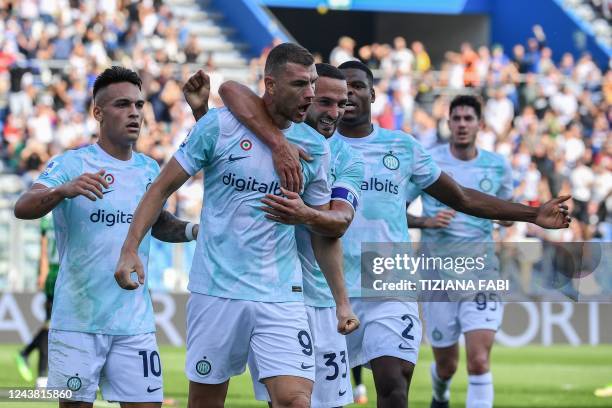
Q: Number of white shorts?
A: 5